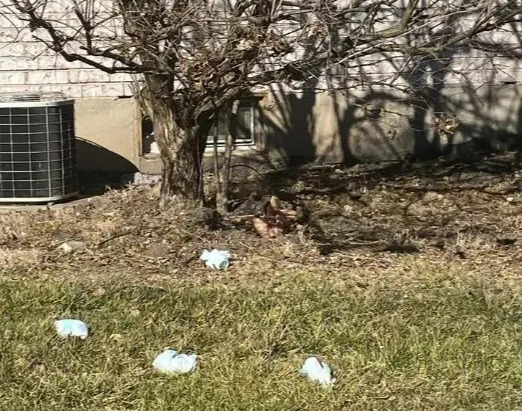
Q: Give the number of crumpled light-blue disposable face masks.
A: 4